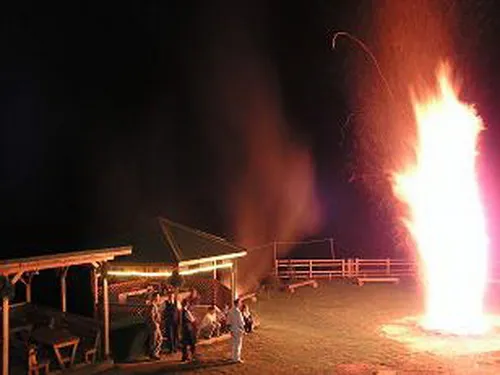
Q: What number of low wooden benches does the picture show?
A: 3